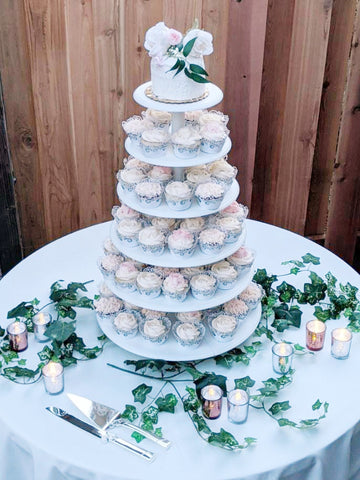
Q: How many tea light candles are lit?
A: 8